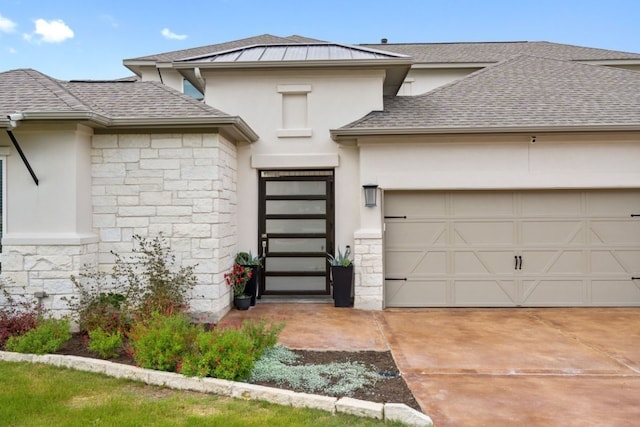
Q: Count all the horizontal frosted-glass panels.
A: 6